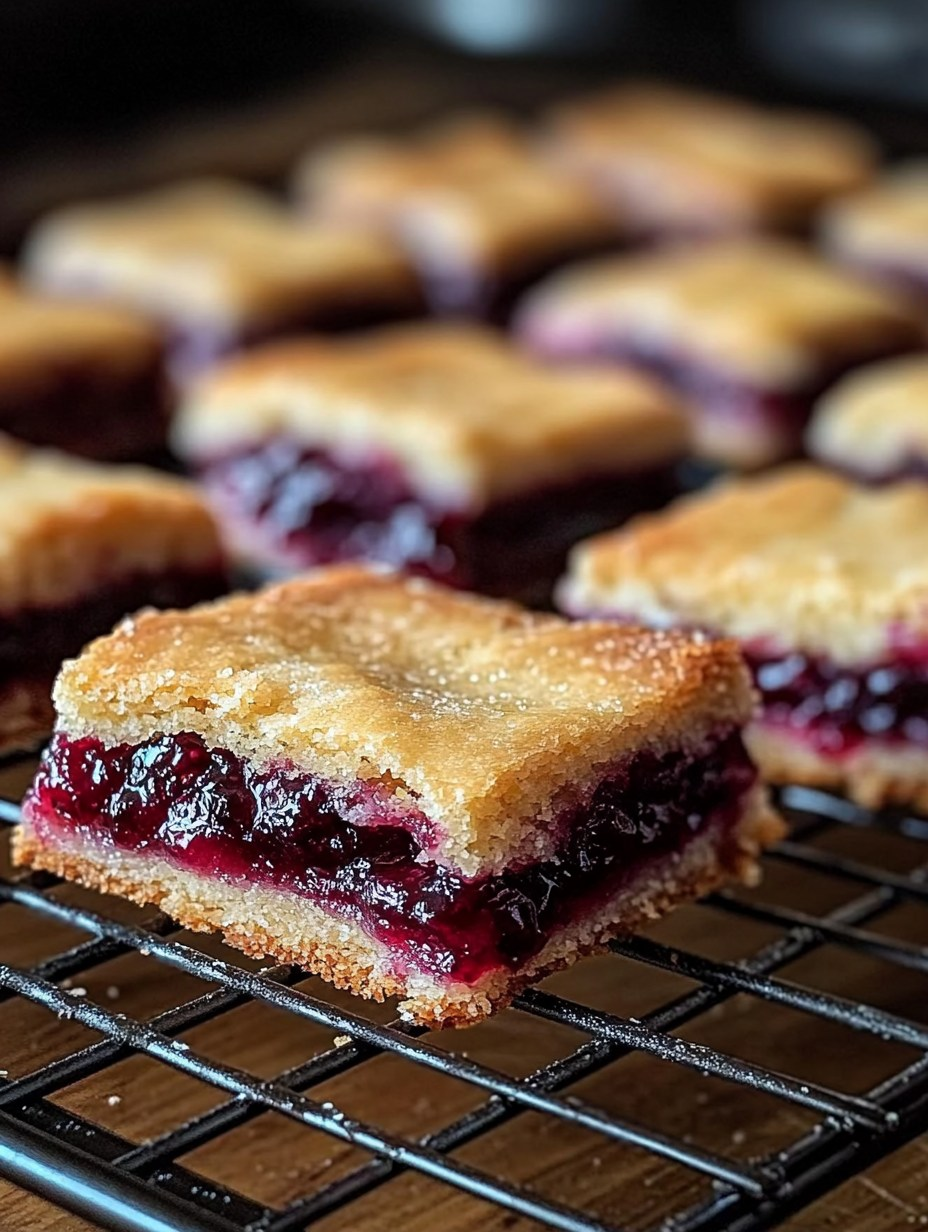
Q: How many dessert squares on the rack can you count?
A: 11